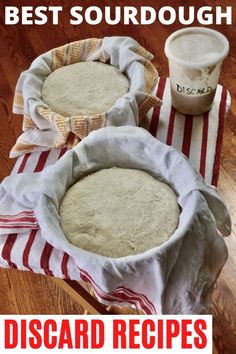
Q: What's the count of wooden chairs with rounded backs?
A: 0